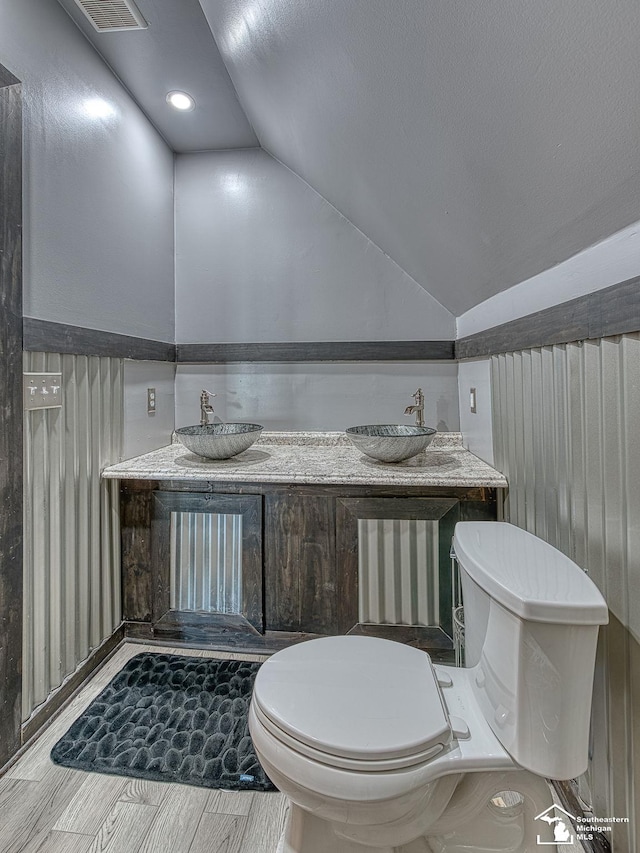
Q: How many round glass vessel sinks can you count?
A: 2